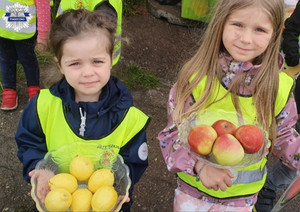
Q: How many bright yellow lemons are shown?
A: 6